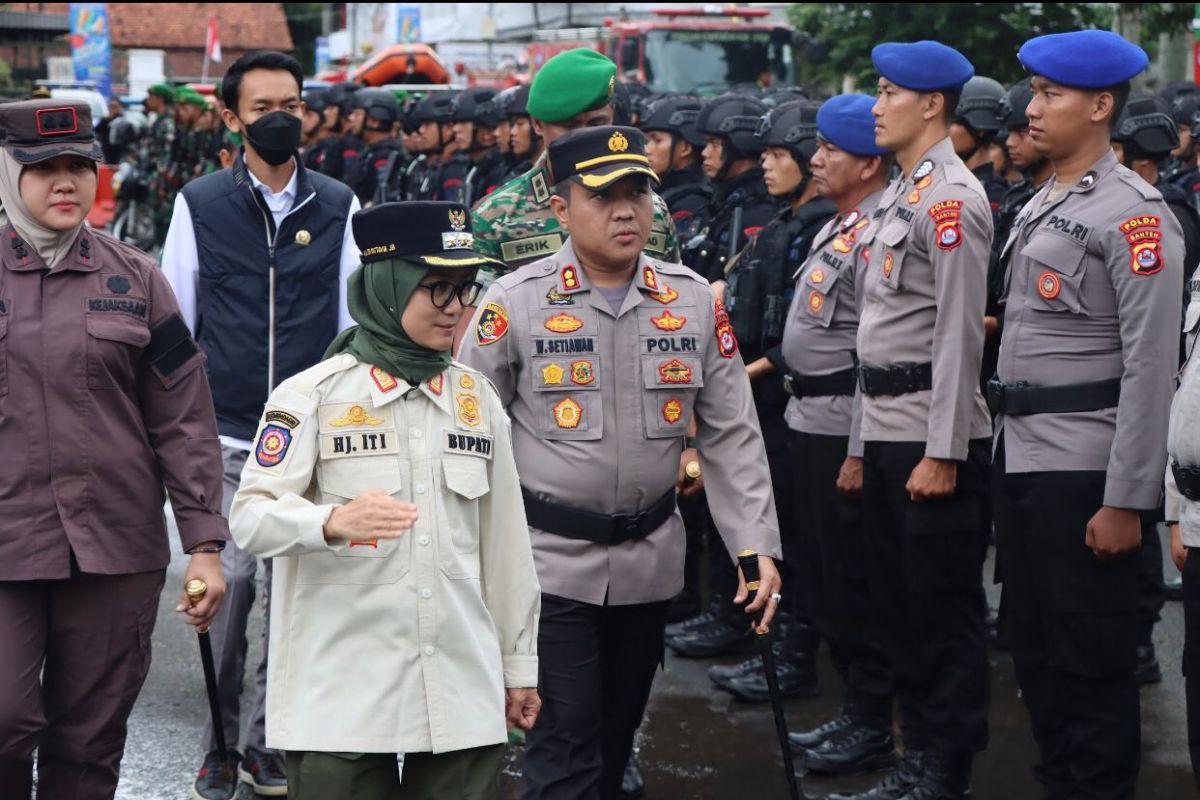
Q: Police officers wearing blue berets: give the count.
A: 3